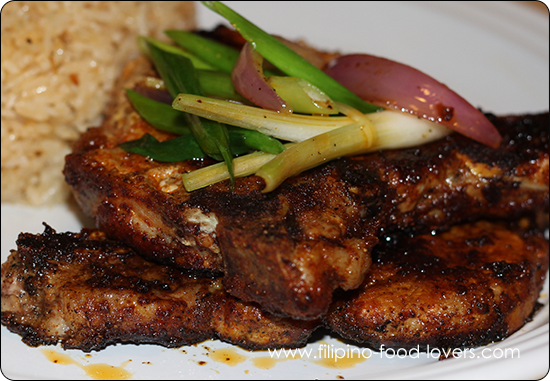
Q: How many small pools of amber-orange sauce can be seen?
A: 5